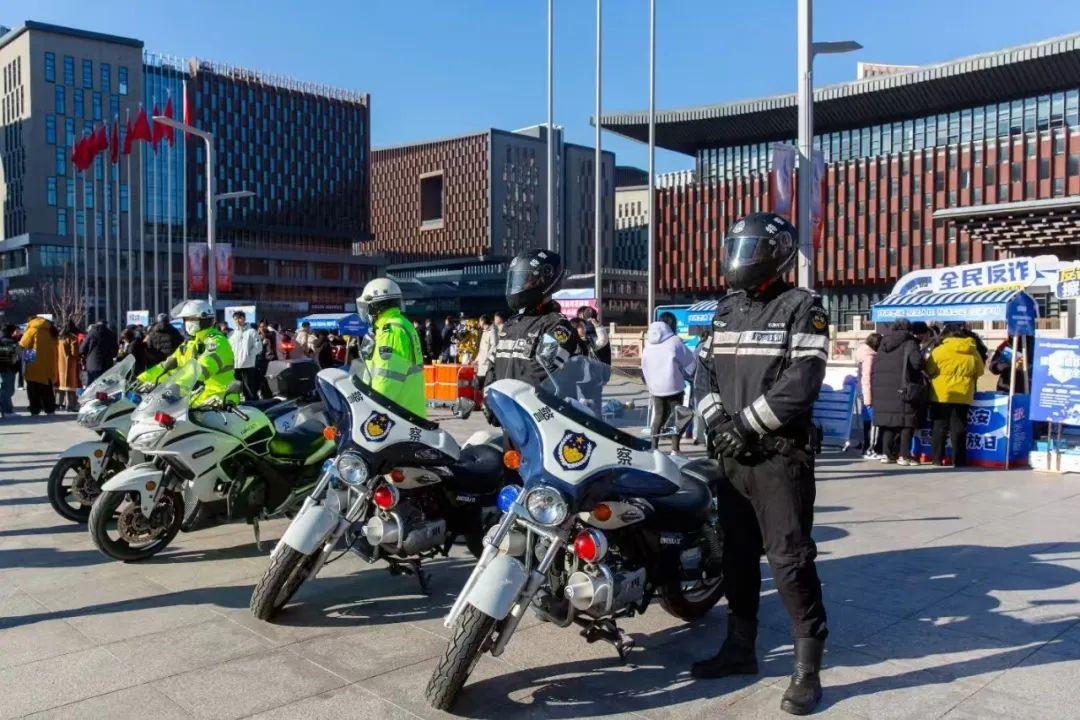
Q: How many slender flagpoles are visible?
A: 13